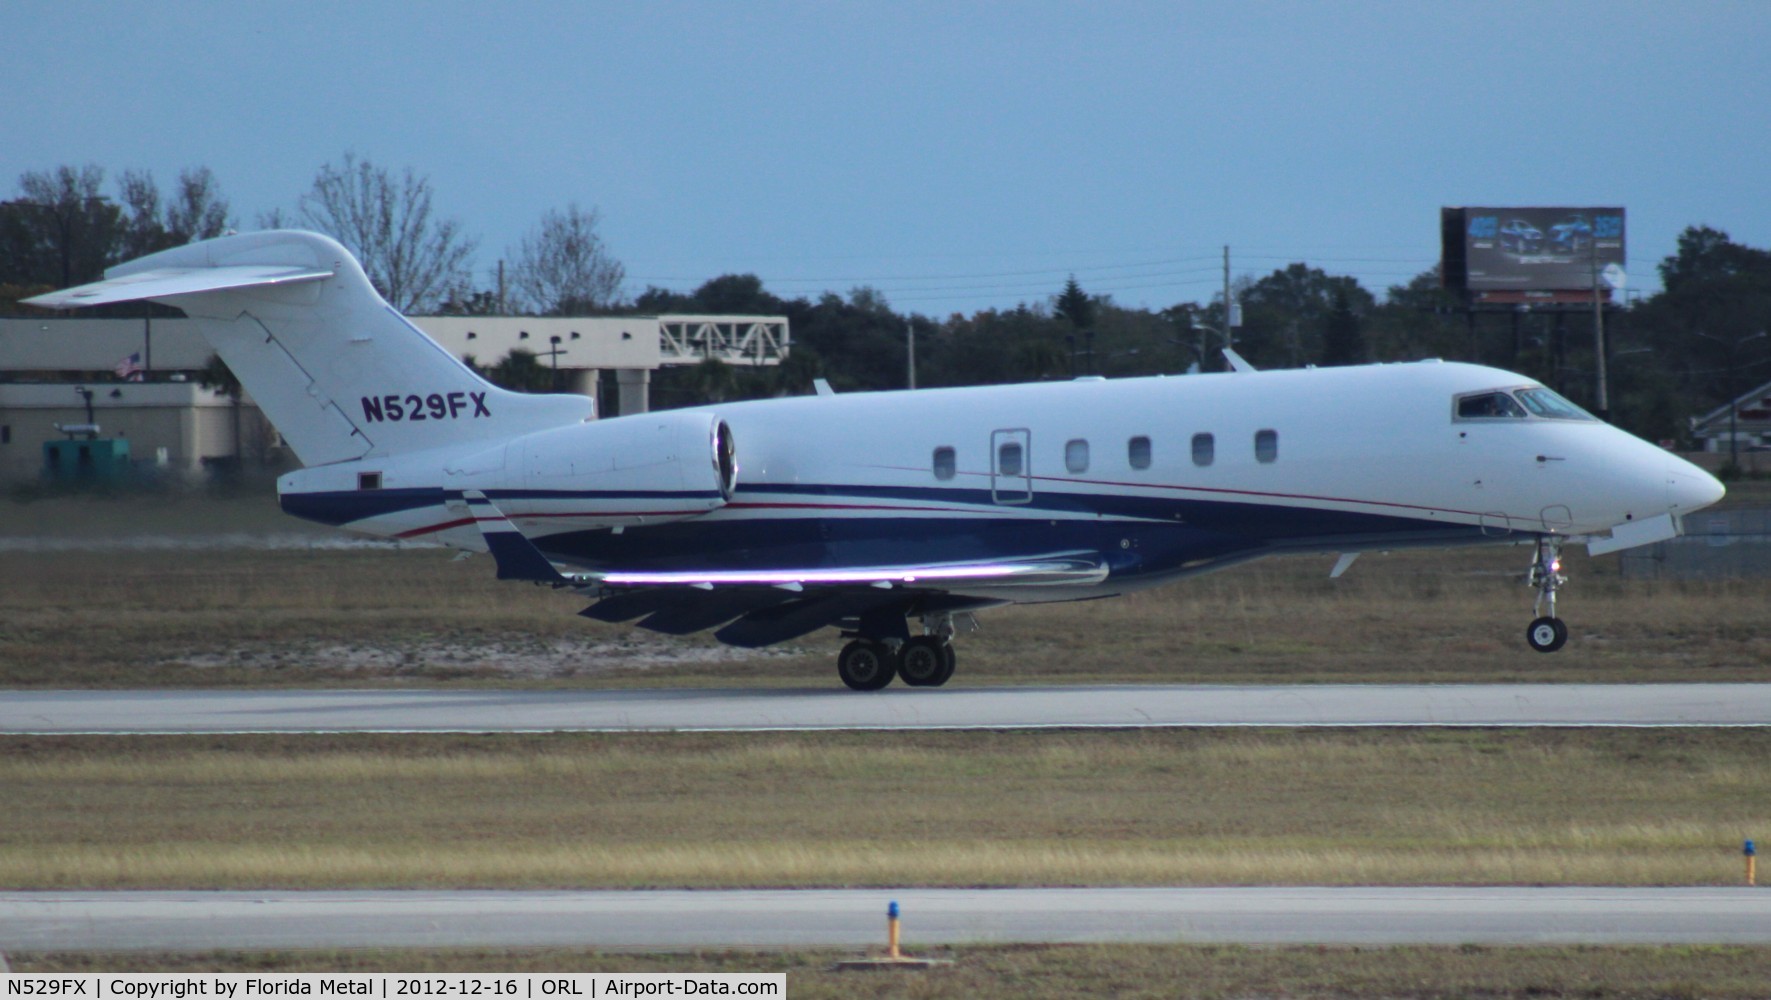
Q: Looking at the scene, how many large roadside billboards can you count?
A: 1